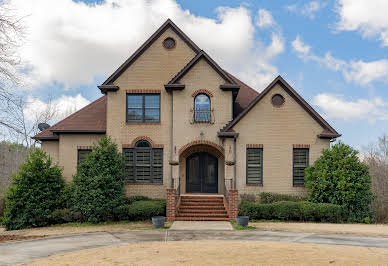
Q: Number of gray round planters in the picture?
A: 2